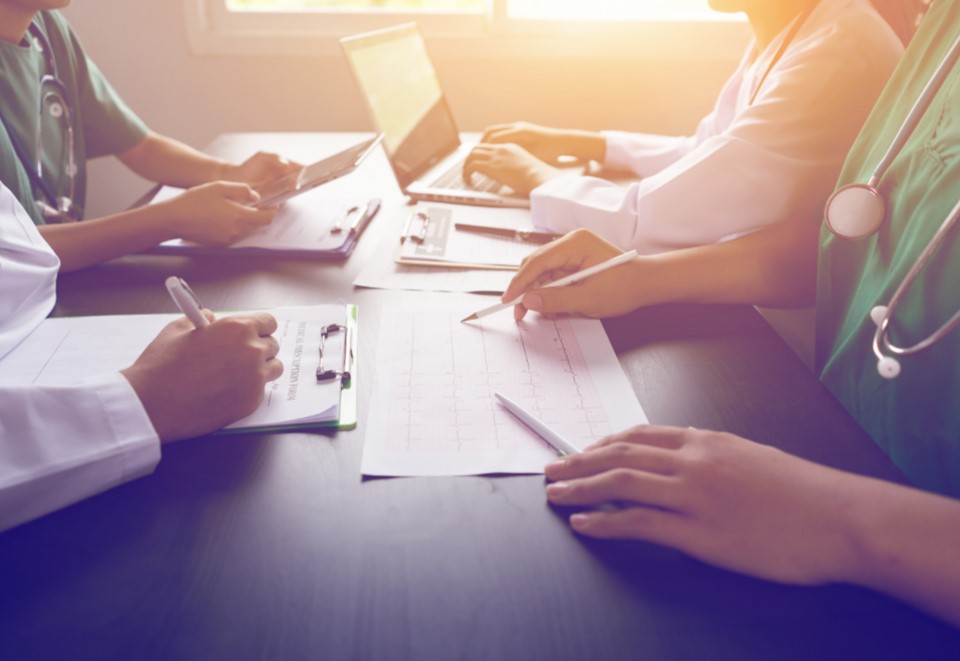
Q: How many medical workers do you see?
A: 4